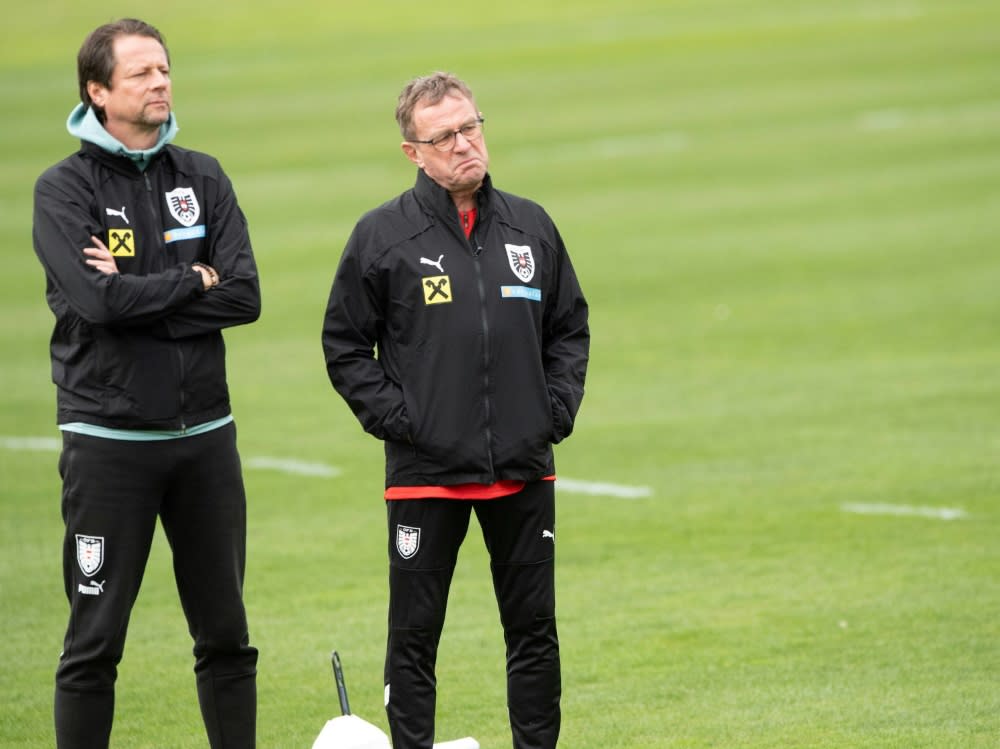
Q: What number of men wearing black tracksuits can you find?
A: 2